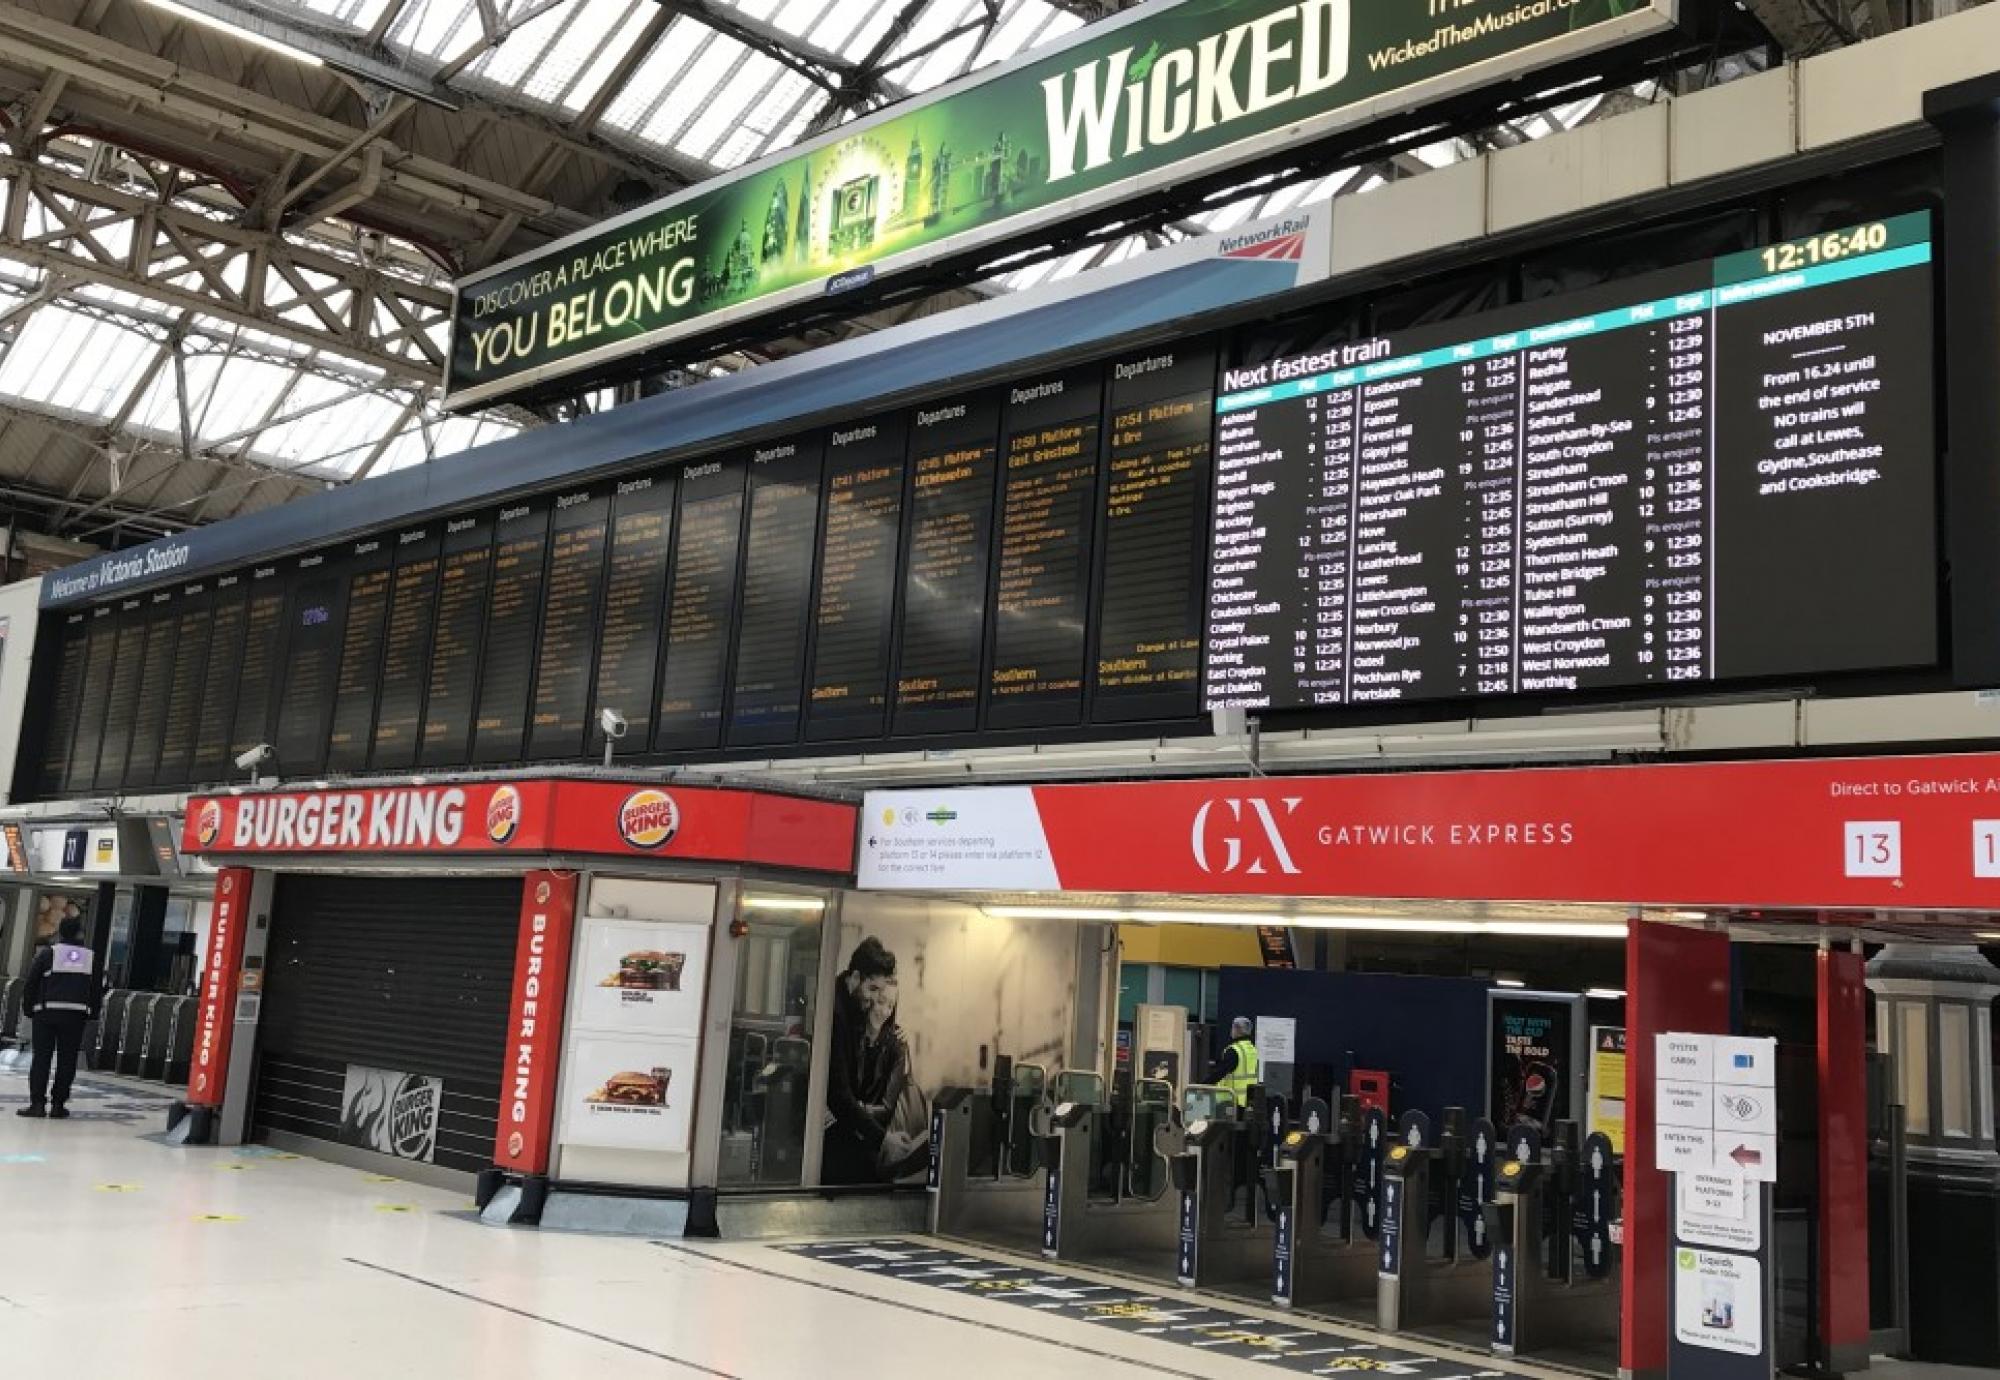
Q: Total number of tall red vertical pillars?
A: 4